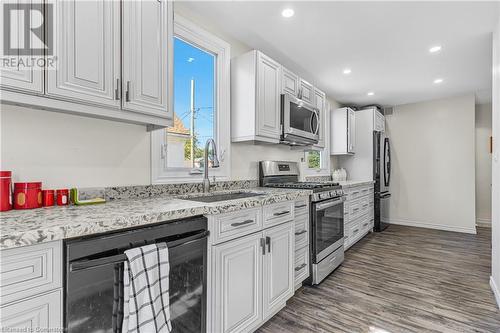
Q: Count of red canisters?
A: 4